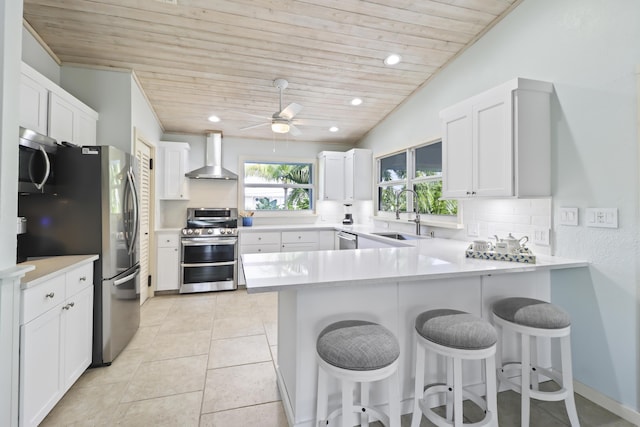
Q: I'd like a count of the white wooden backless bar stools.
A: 3